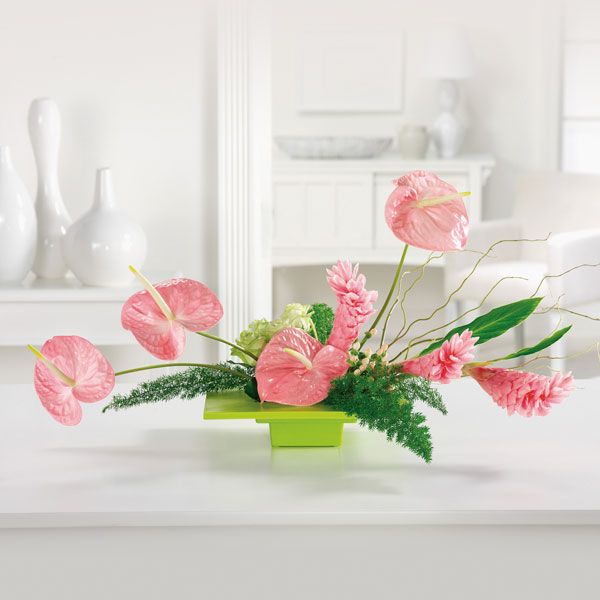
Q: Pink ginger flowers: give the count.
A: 3